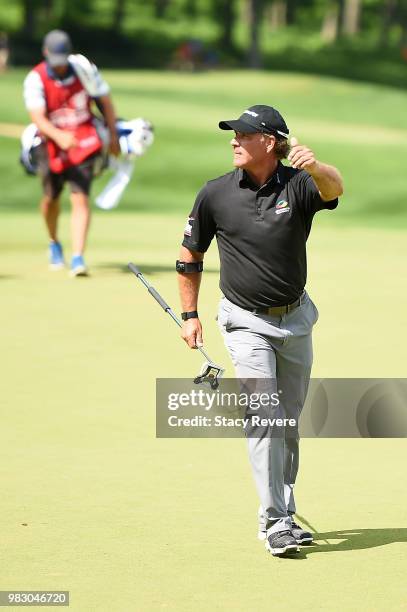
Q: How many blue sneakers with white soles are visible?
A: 2